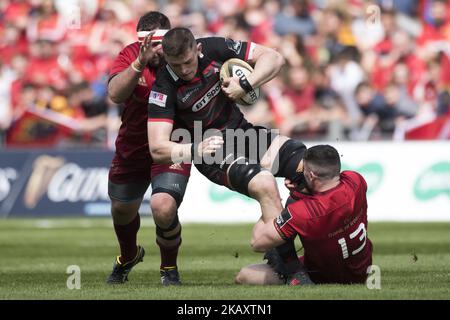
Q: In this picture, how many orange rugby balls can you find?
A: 0